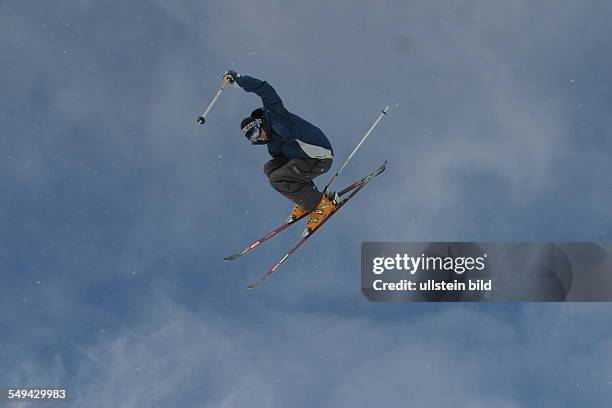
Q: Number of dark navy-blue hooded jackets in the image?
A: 1